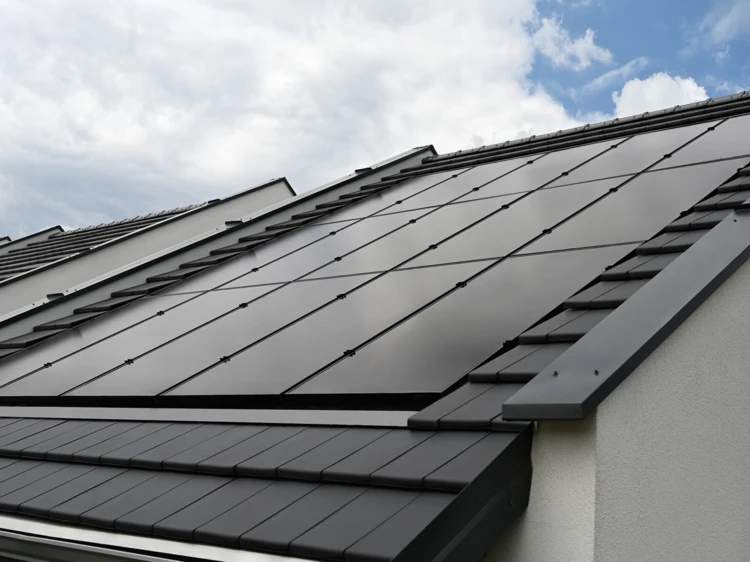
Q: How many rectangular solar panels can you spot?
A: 15